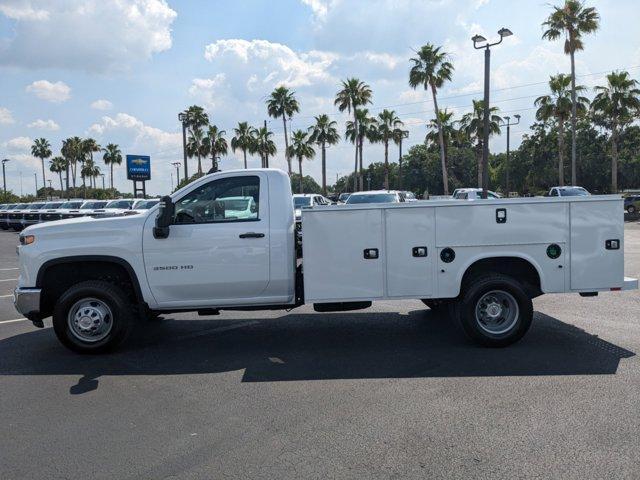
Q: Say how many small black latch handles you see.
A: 4